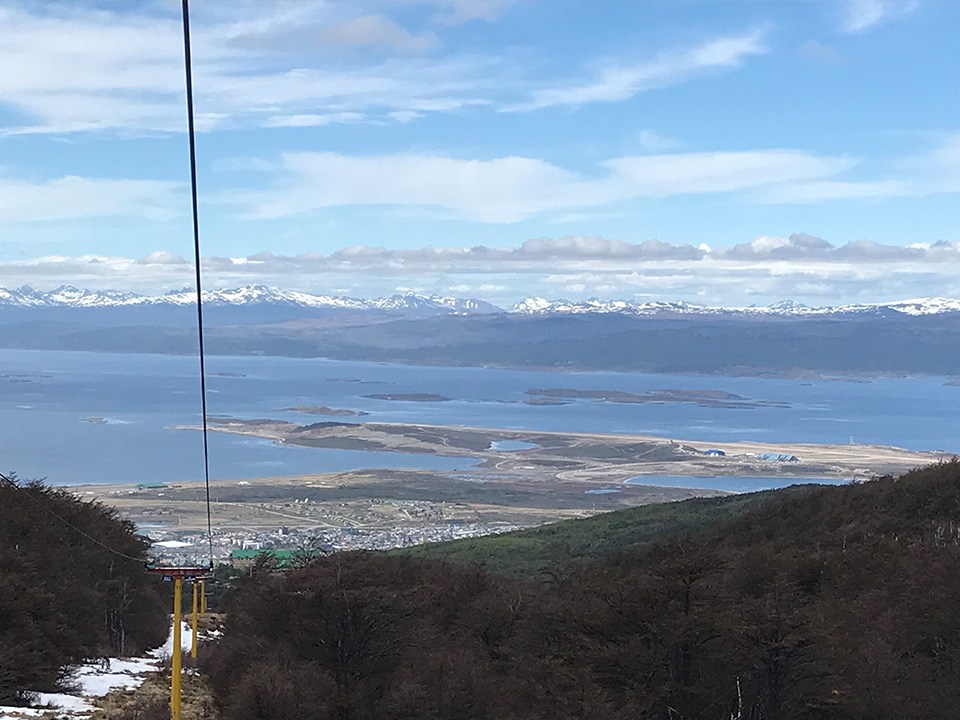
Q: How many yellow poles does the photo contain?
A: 3